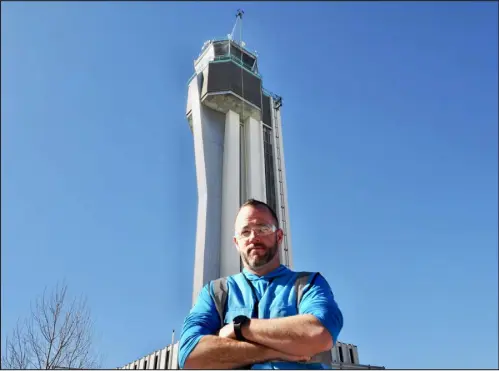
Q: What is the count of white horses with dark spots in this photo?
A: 0